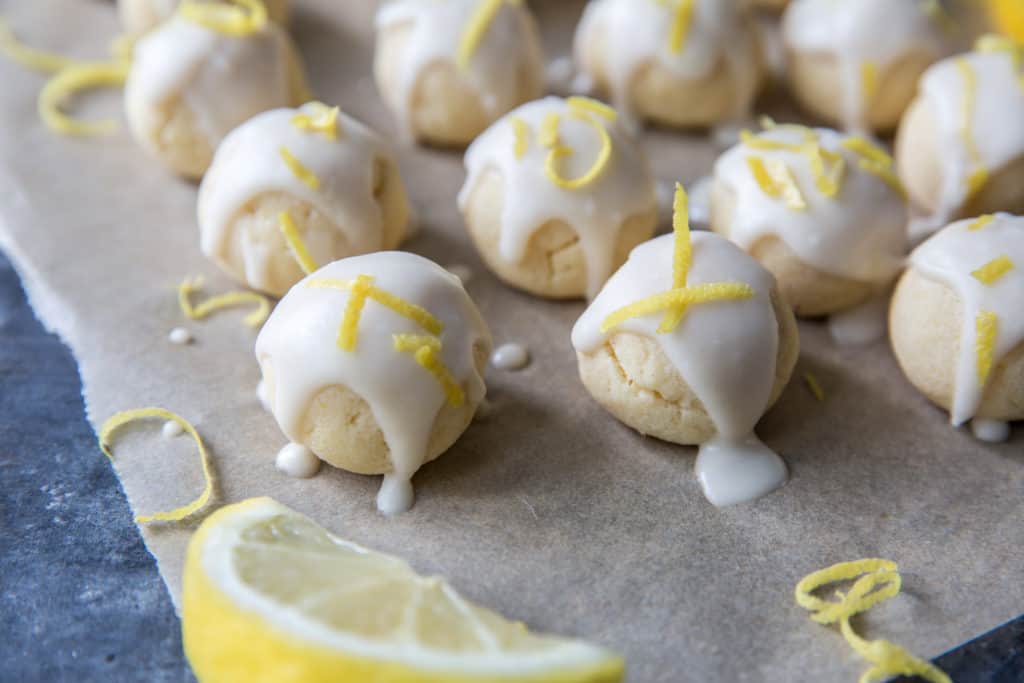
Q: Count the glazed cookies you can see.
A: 12